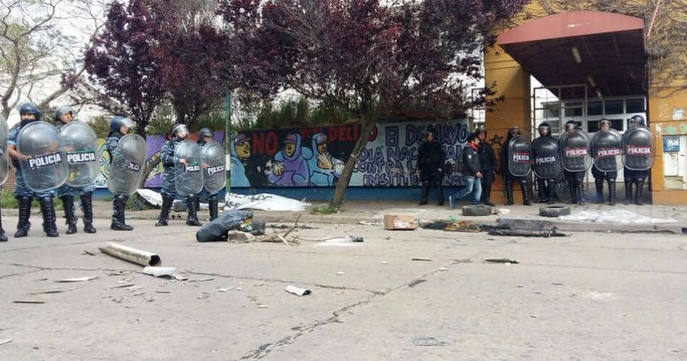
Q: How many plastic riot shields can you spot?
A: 11